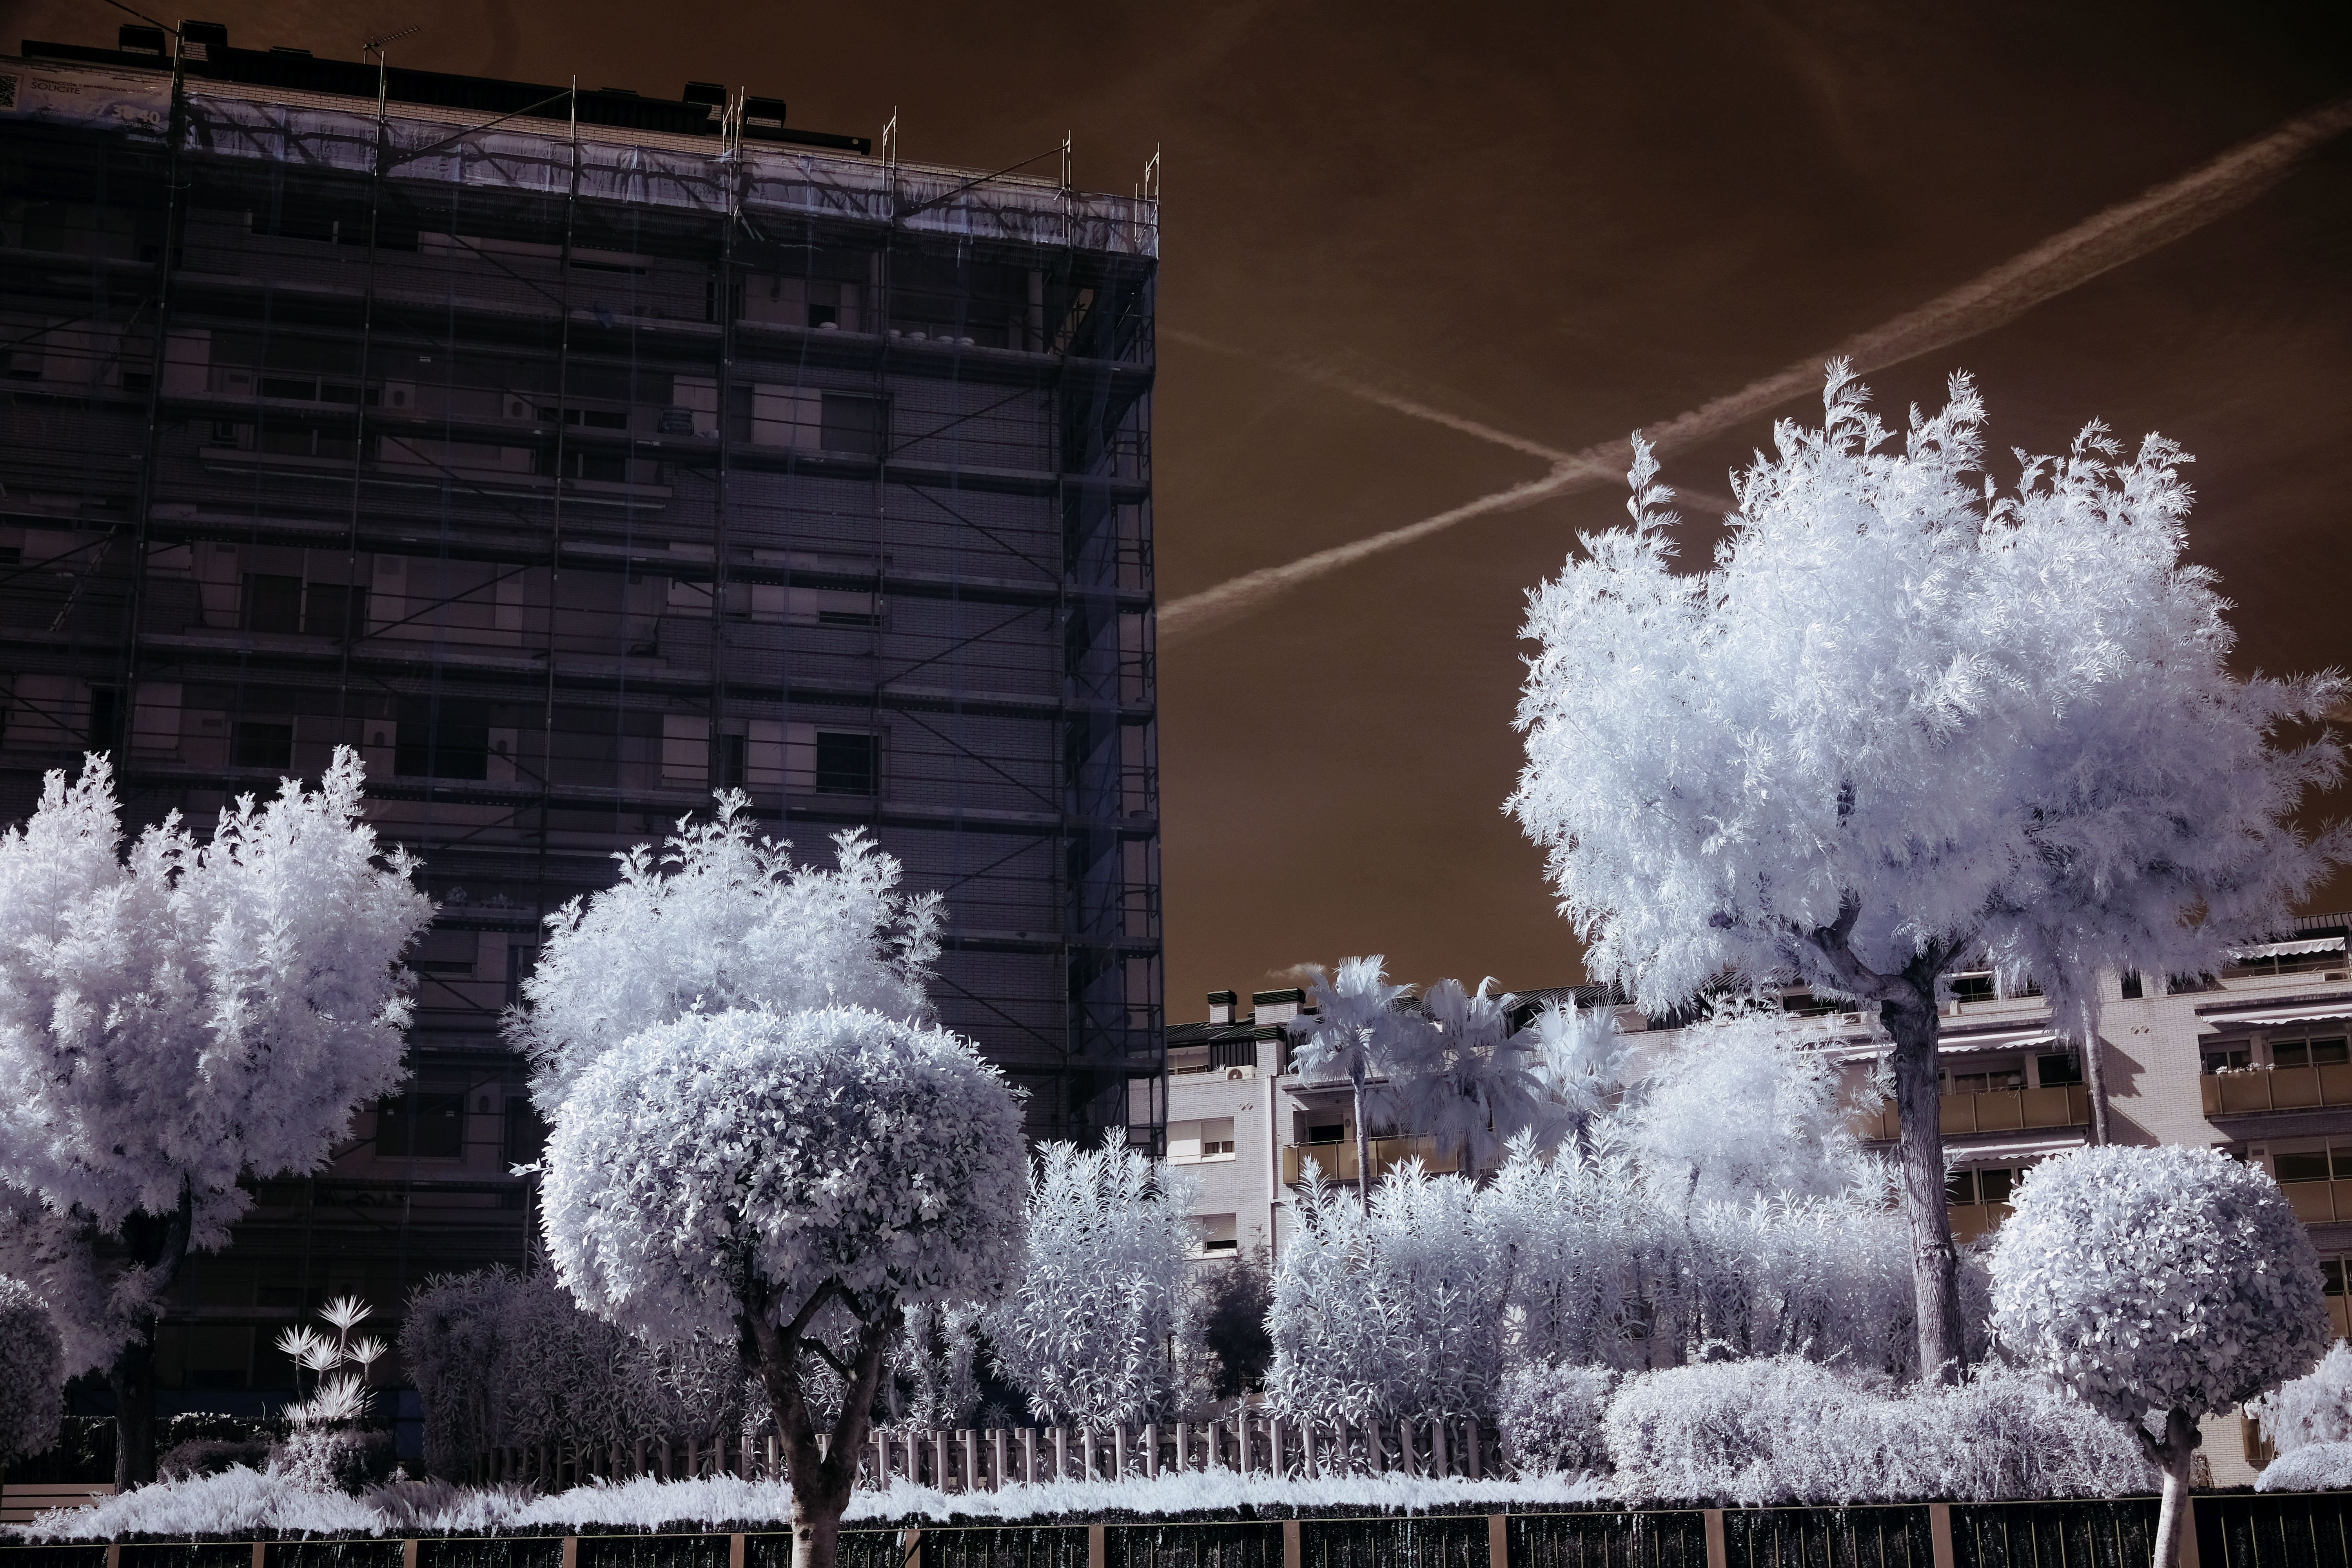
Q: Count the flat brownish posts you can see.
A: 12